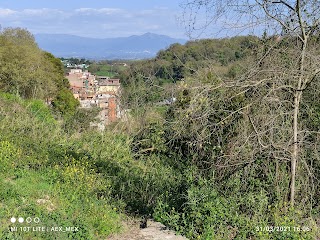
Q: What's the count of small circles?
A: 4